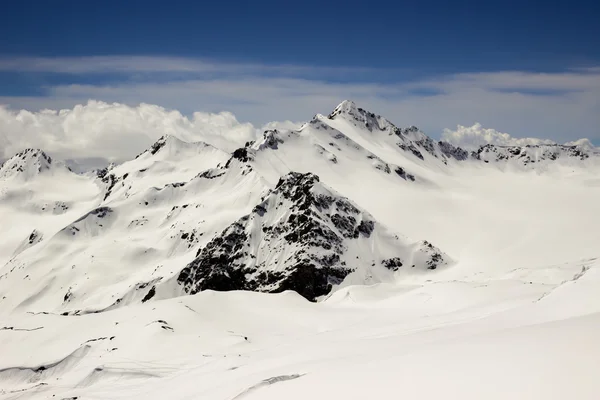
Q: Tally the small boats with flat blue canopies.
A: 0